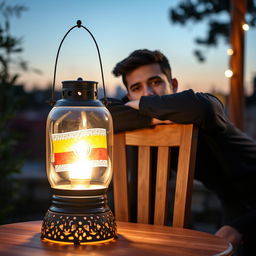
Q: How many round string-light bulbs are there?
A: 3